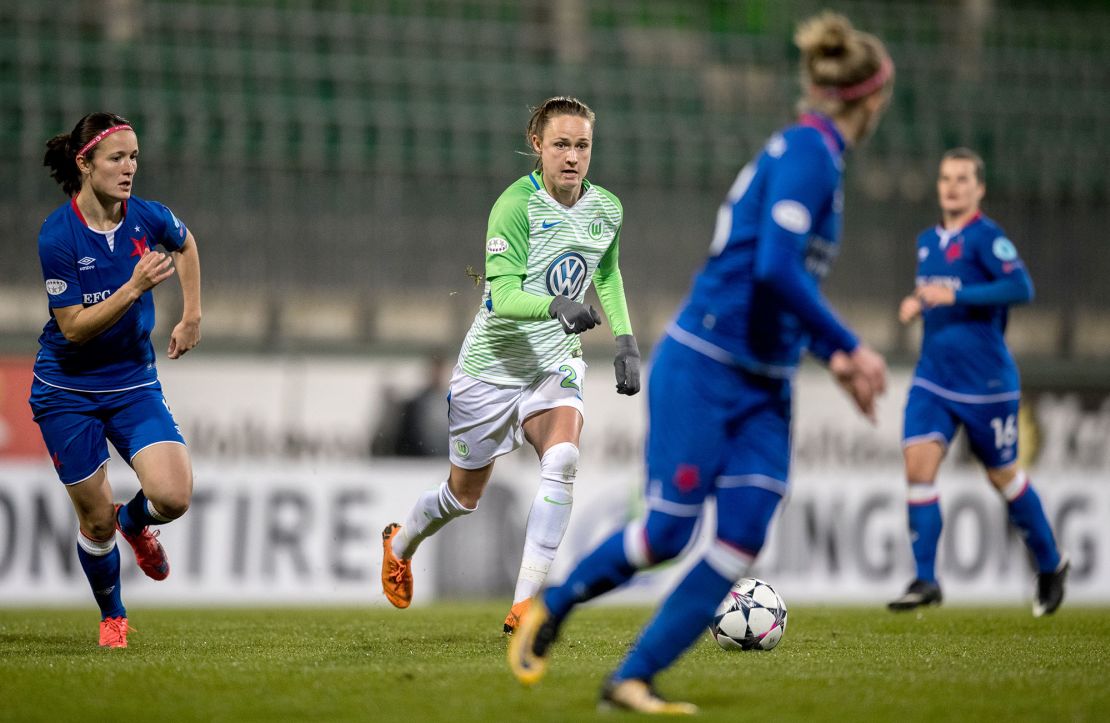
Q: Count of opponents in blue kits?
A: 3